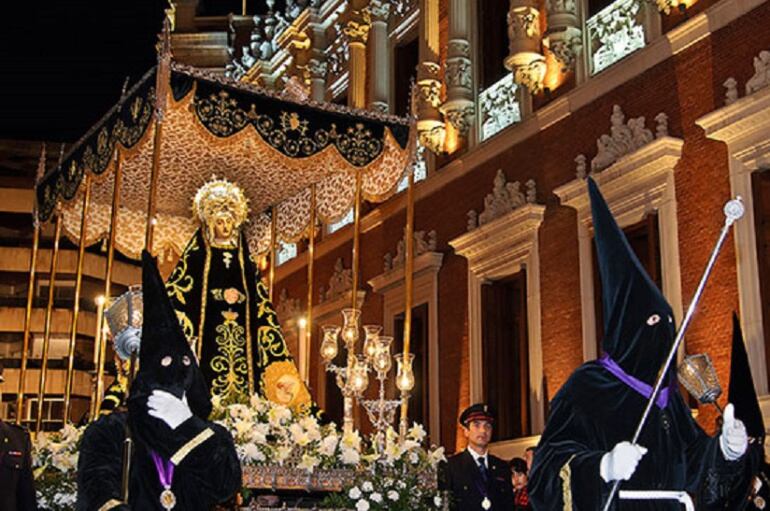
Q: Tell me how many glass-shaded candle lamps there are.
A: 6